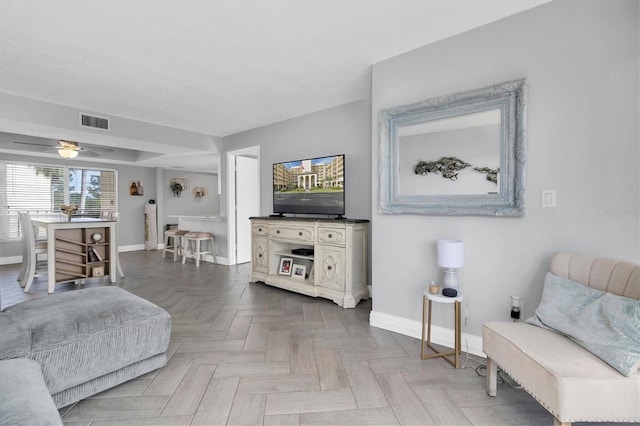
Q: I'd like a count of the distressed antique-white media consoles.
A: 1